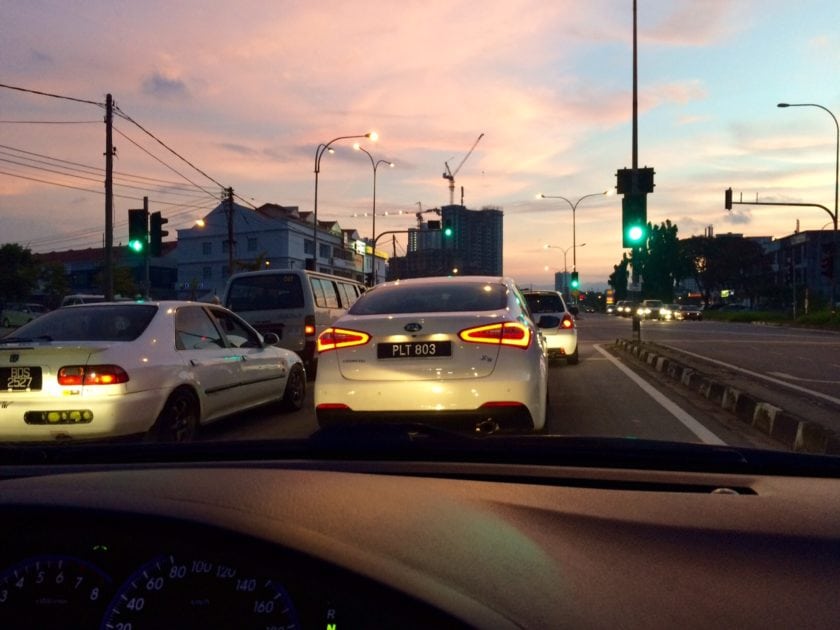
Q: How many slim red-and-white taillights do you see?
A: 2